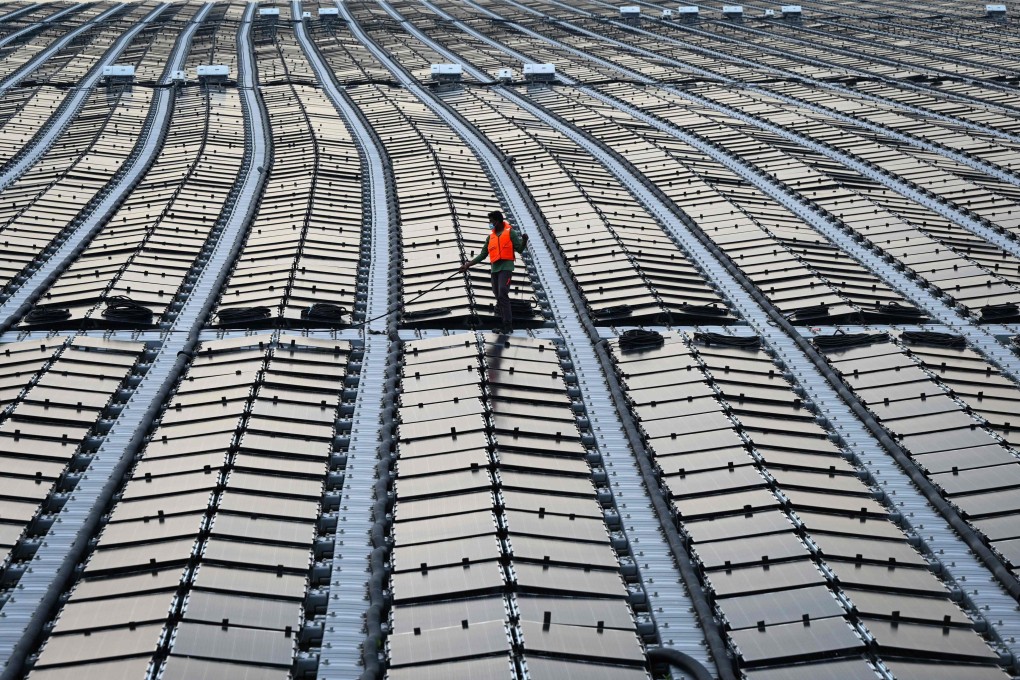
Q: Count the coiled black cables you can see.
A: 15